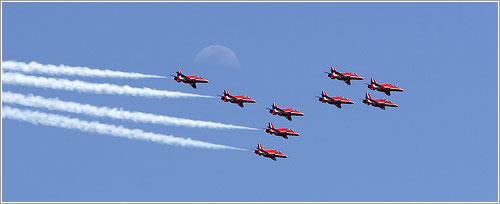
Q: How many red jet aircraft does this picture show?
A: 9